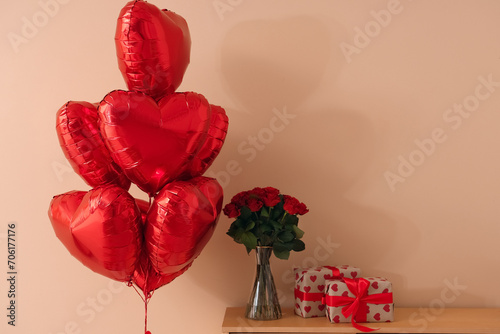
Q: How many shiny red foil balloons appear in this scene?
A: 7